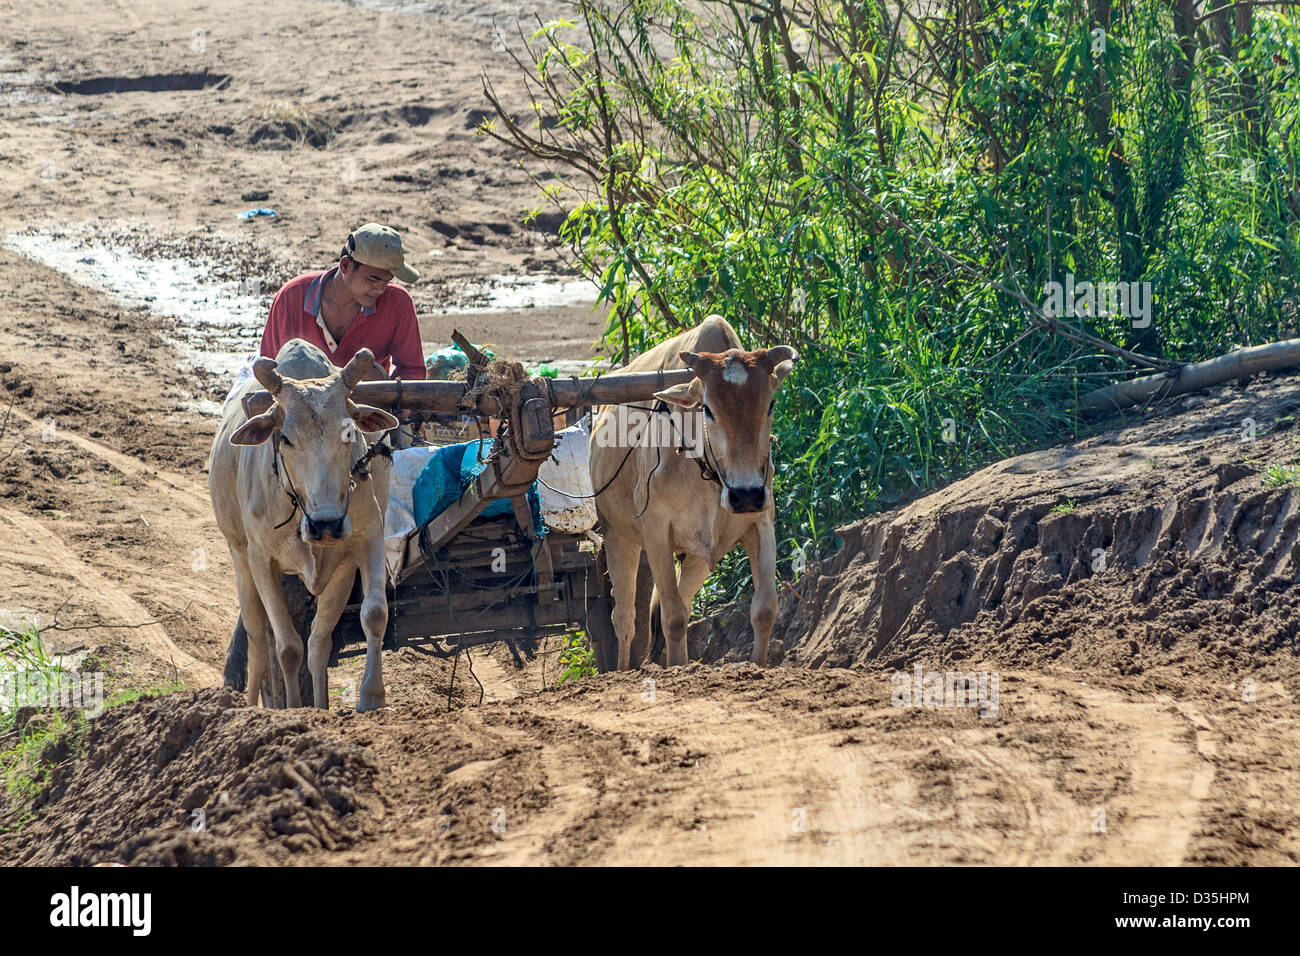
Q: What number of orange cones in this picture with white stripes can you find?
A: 0